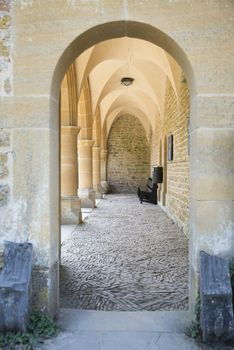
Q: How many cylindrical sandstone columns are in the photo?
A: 4